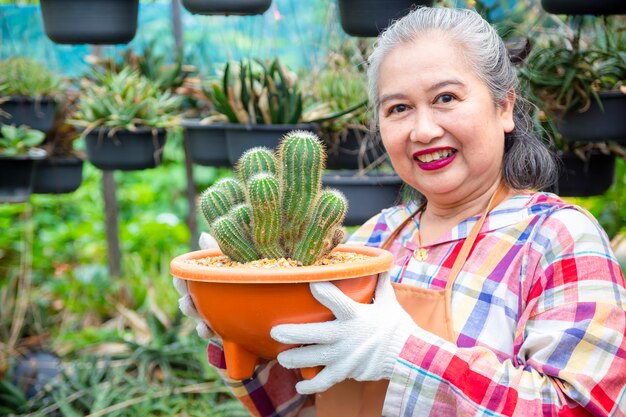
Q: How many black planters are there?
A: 14